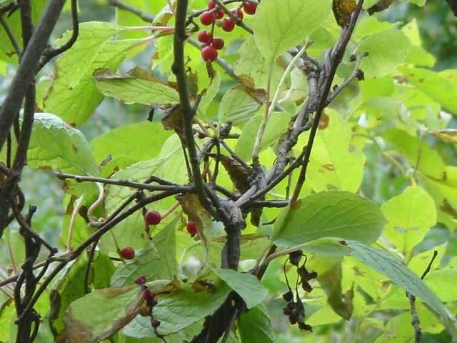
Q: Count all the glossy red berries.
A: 12